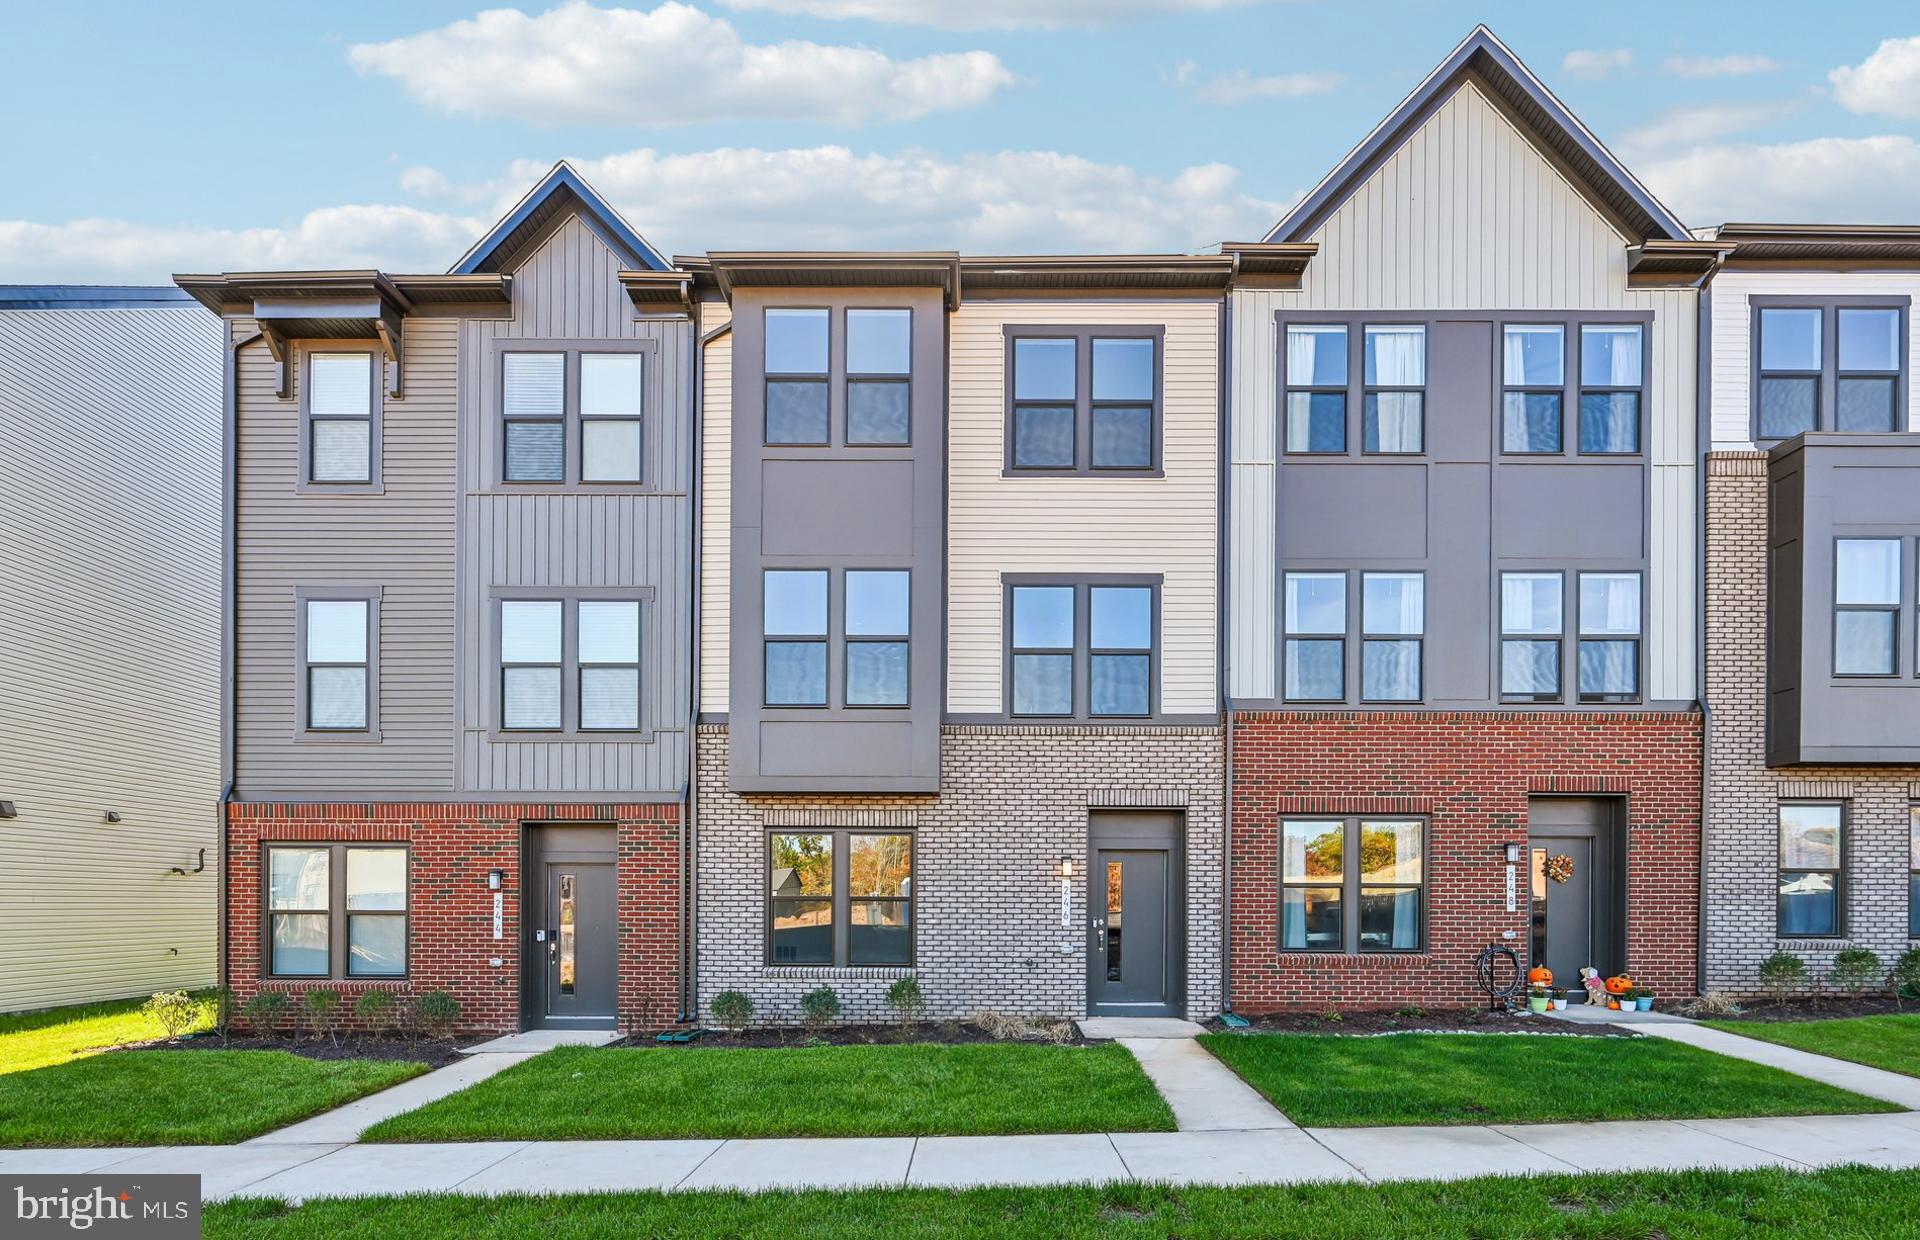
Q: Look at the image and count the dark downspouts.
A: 5